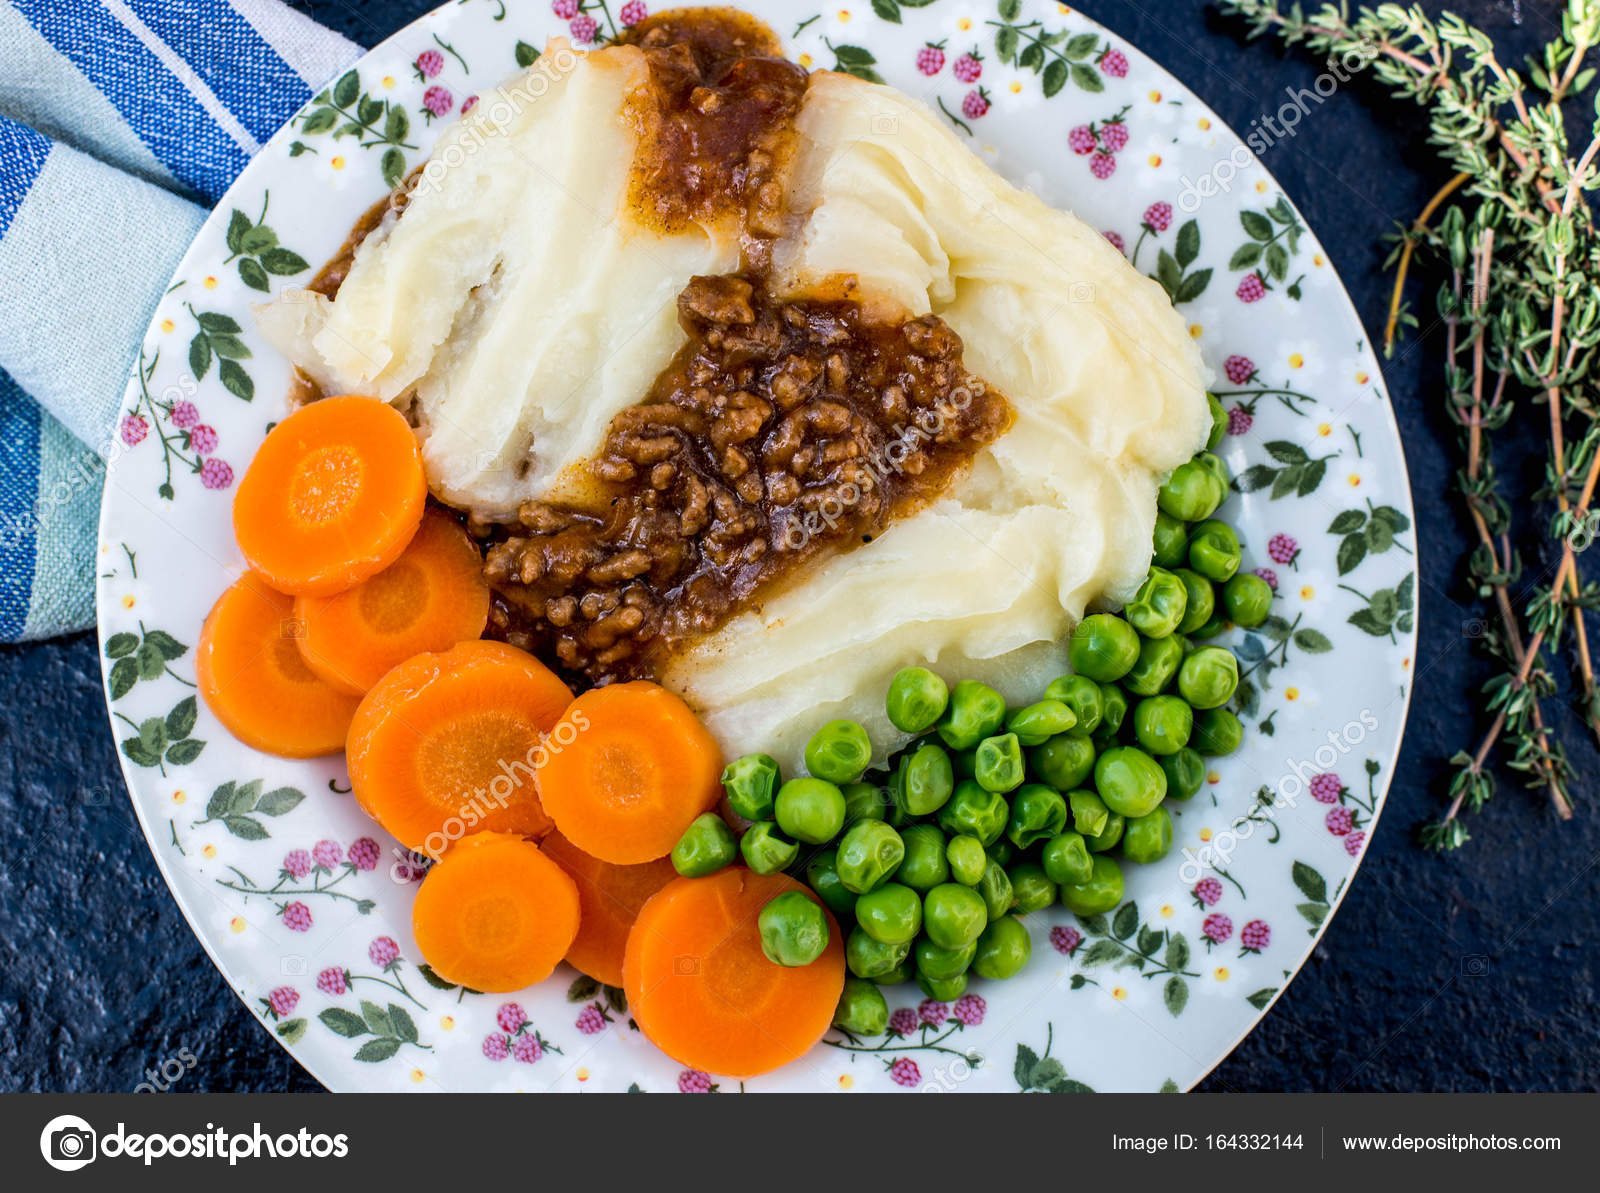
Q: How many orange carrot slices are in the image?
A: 8